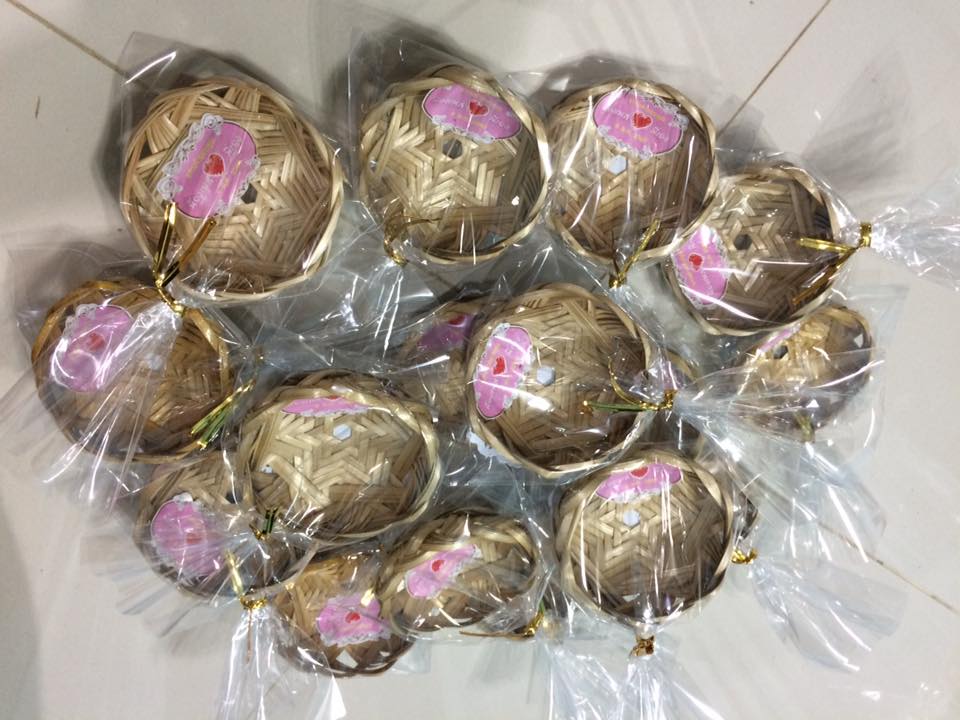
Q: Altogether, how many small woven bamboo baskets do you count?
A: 14